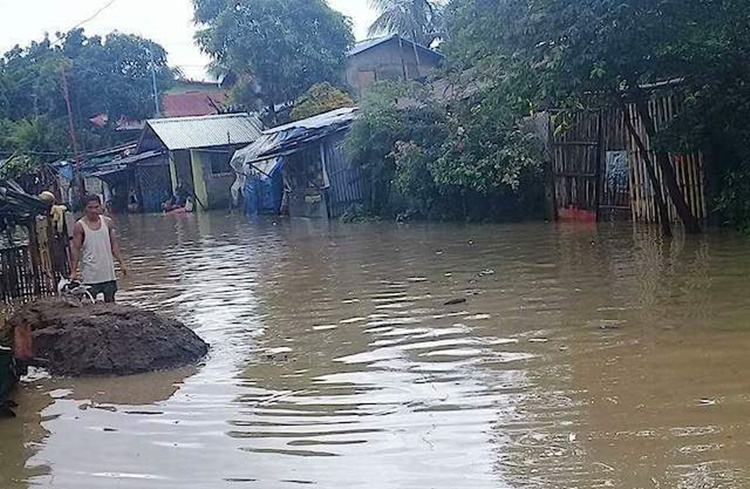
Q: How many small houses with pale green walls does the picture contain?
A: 1